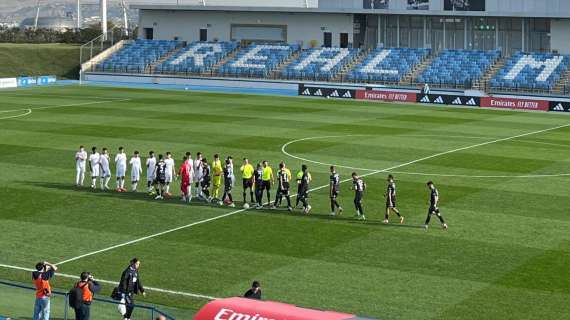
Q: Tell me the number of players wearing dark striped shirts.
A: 10